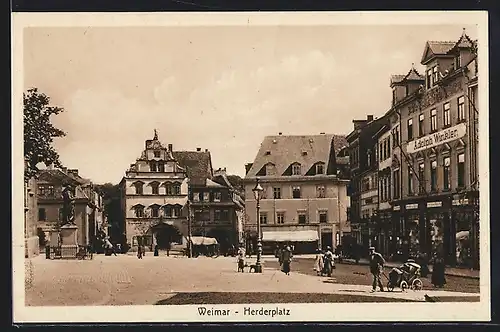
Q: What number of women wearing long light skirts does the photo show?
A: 1